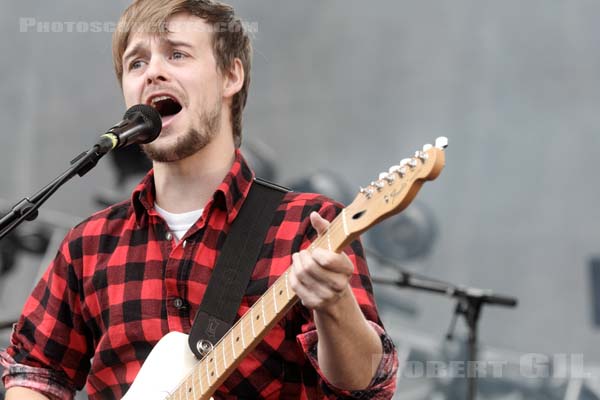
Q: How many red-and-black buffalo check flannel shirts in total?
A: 1